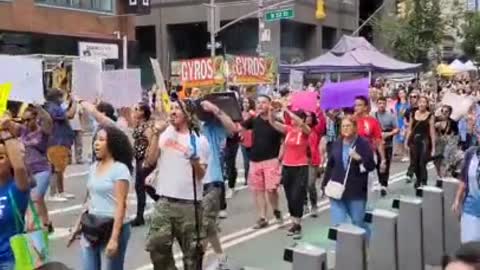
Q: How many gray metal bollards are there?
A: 6